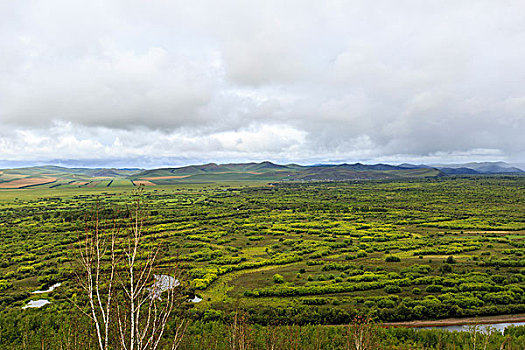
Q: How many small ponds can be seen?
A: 4